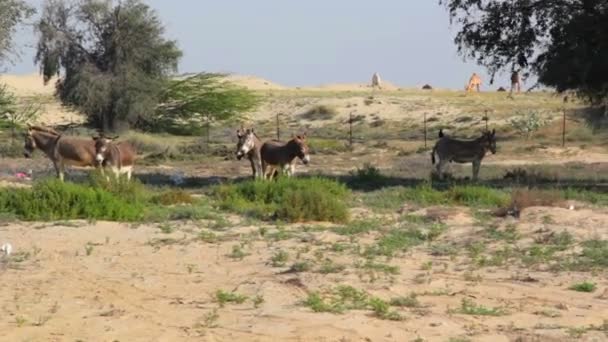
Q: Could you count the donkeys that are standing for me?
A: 5